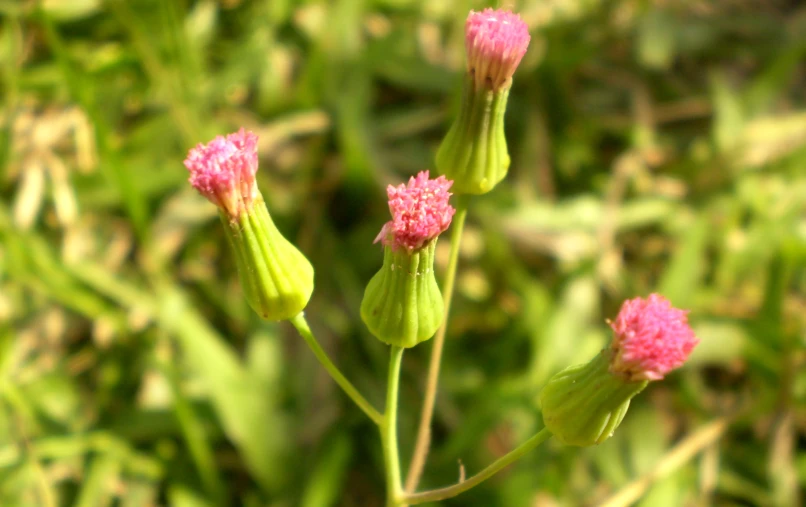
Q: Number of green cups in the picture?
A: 4